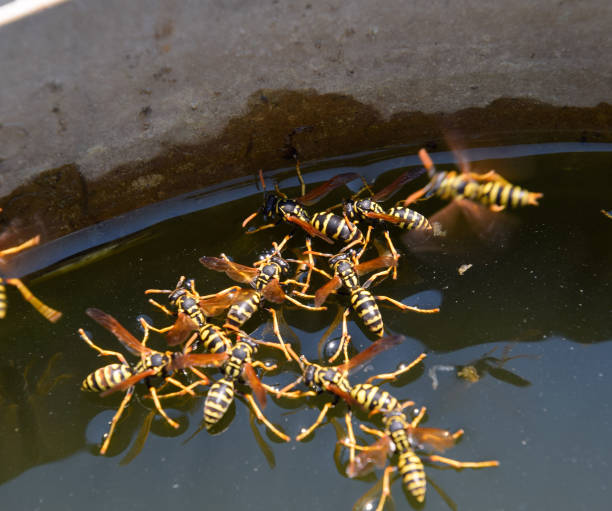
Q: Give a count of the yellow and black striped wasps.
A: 11